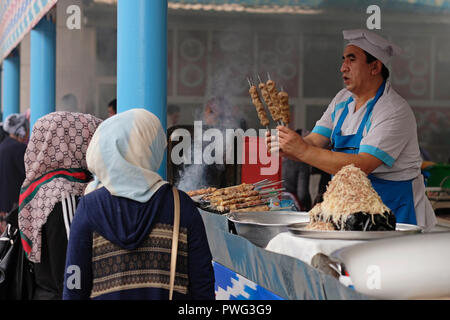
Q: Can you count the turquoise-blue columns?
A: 3